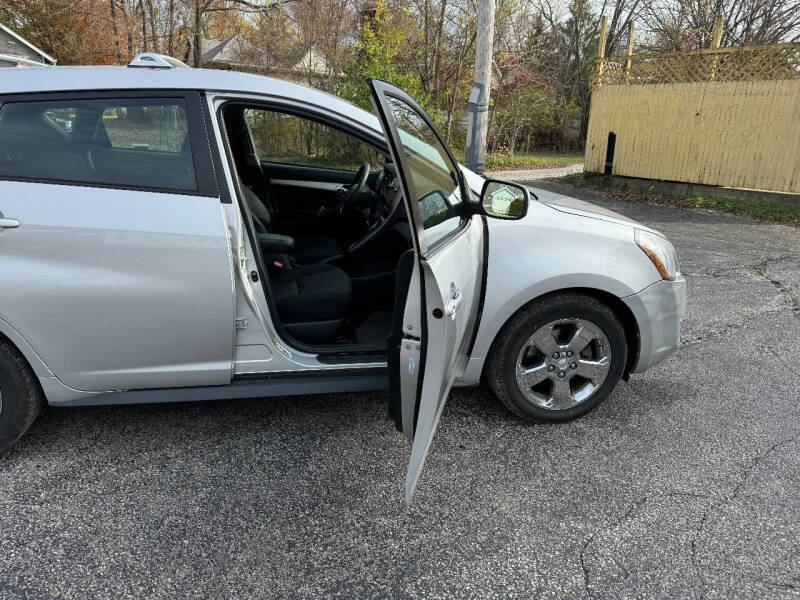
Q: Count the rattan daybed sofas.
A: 0